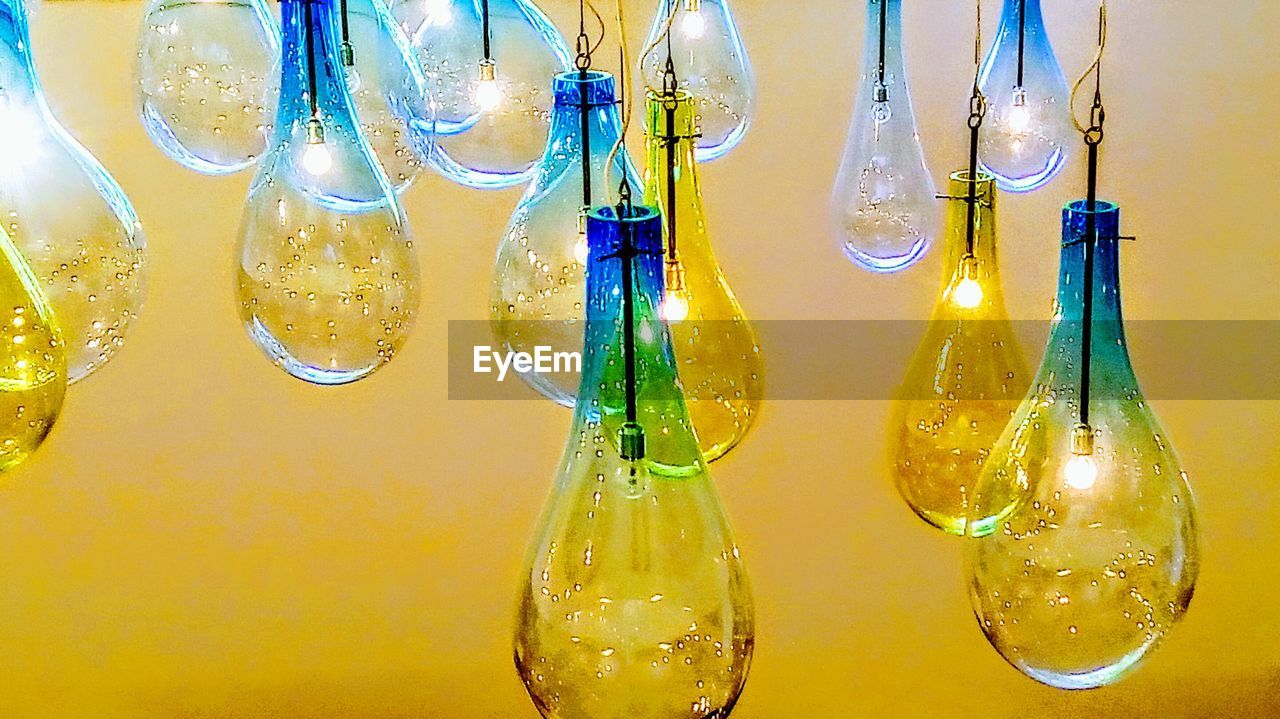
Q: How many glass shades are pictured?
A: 15